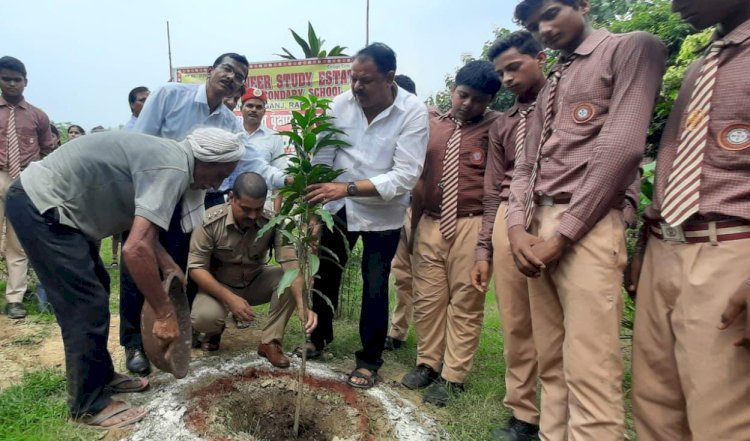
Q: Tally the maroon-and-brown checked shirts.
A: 5